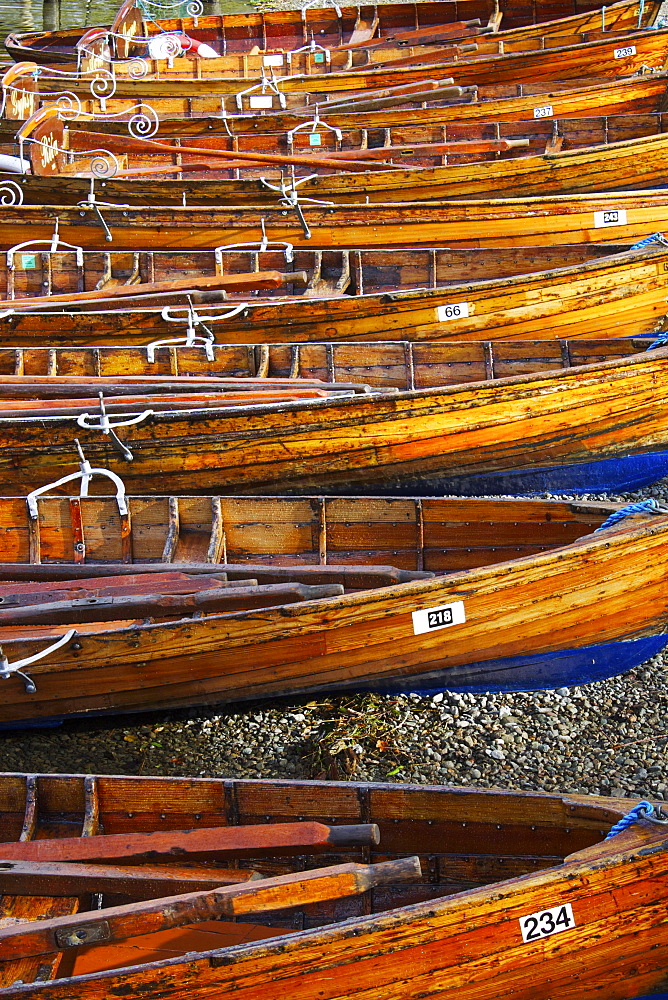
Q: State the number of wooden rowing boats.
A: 9